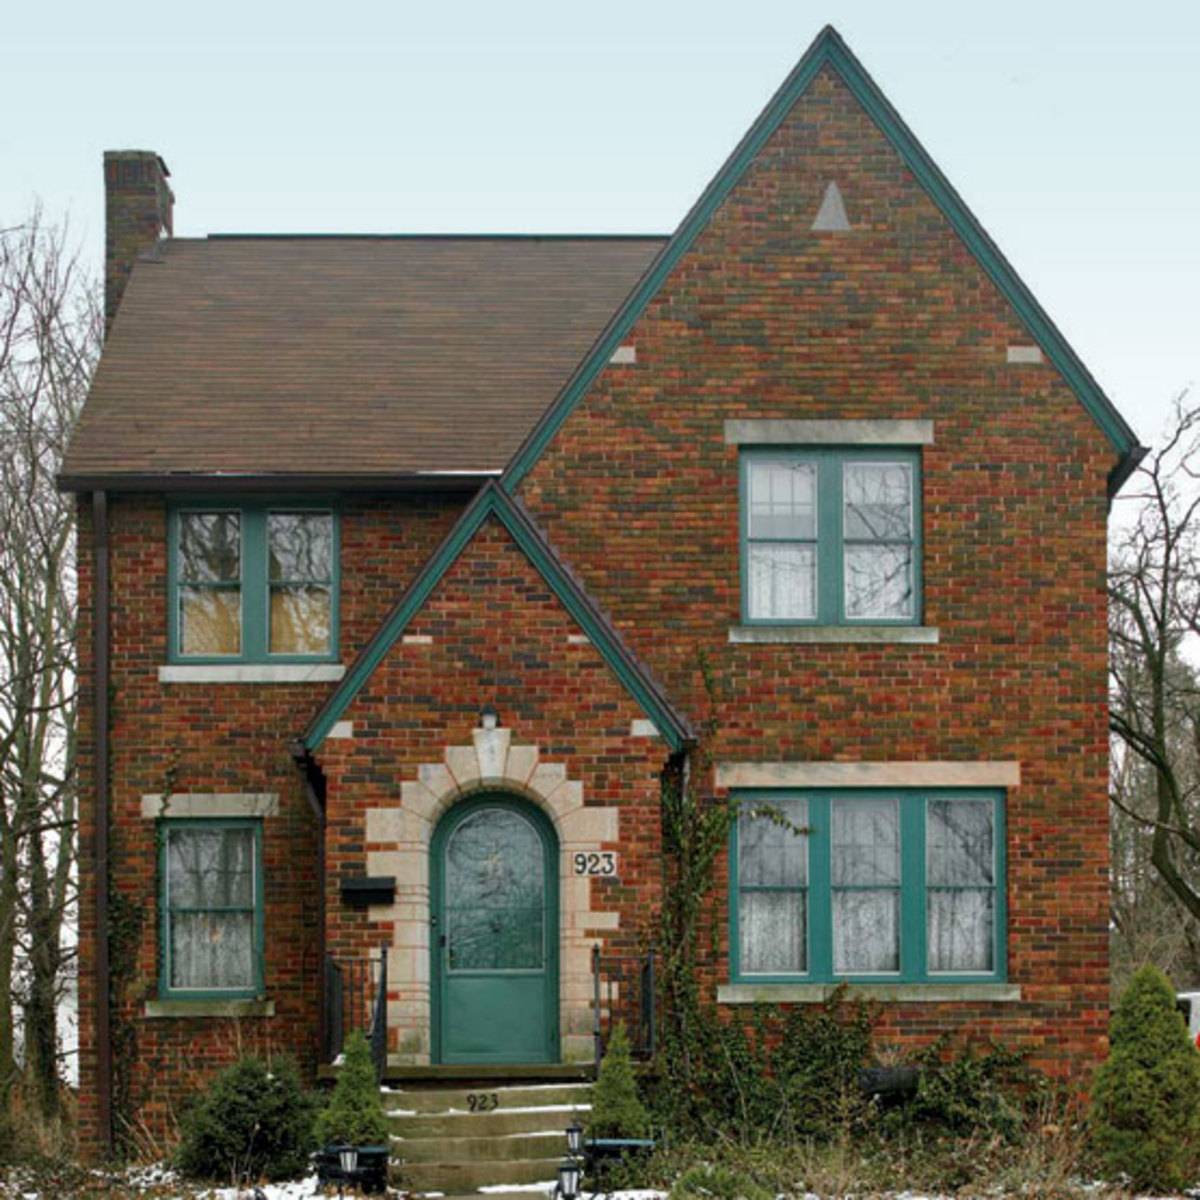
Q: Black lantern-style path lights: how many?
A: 3